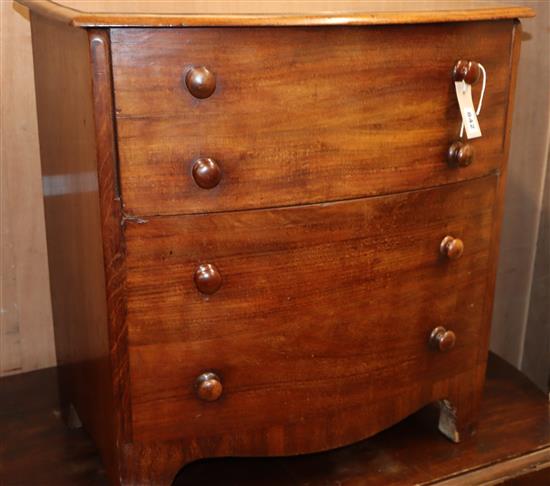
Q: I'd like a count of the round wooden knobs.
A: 8